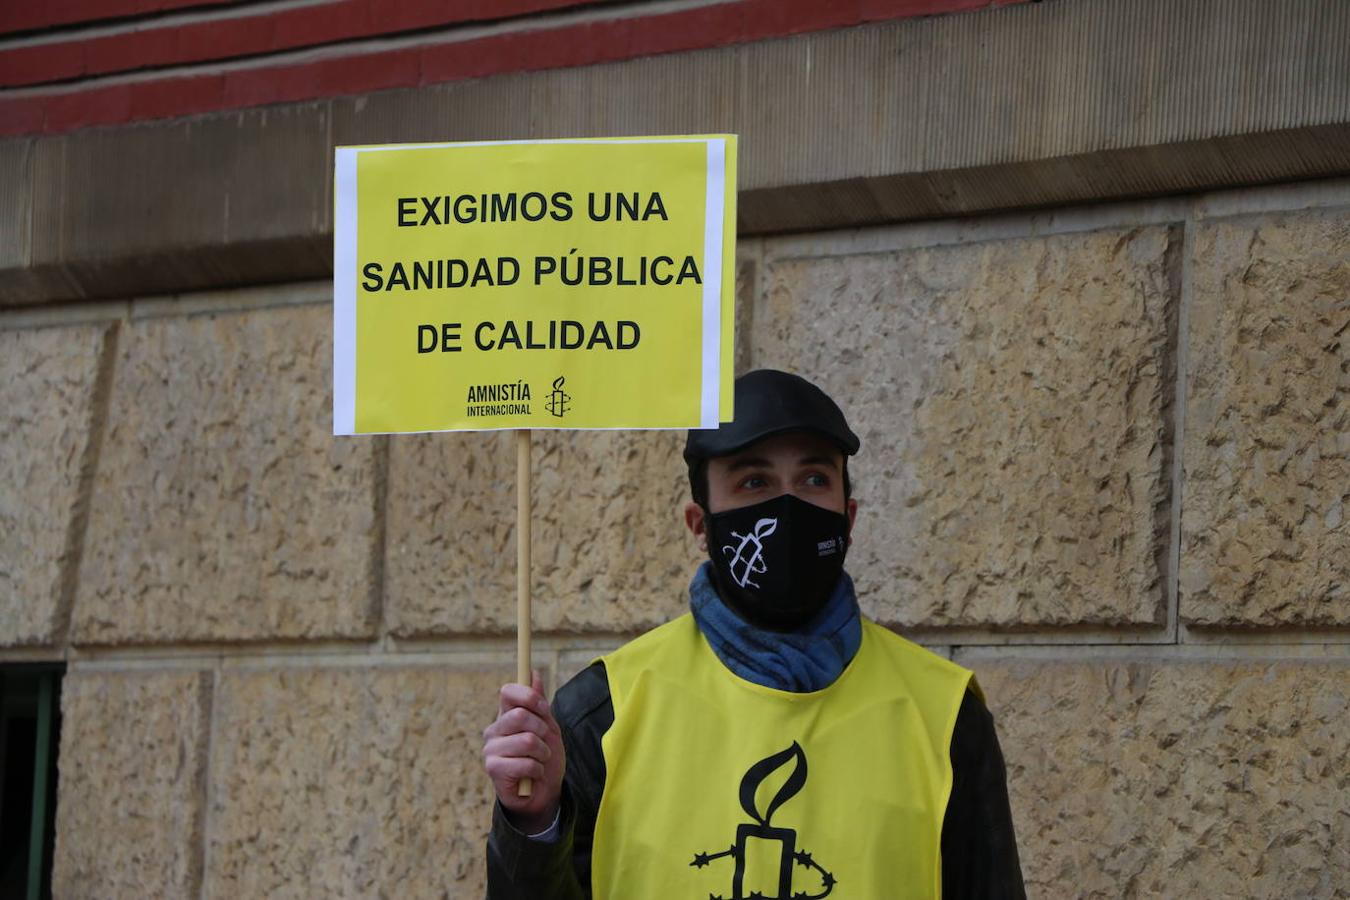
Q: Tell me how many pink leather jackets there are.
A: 0